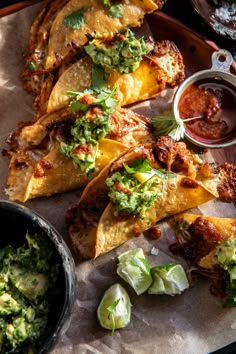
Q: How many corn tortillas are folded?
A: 5